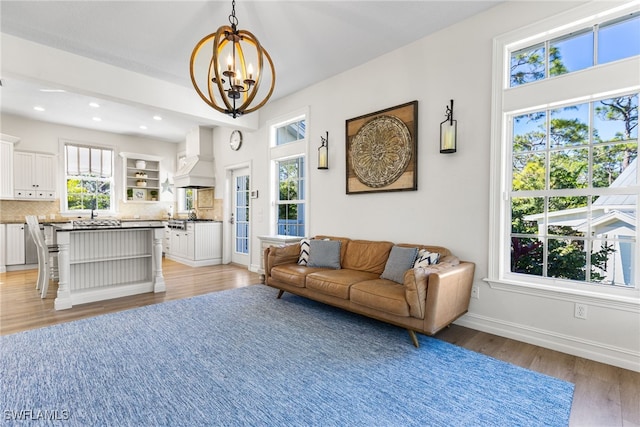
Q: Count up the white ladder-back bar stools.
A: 2